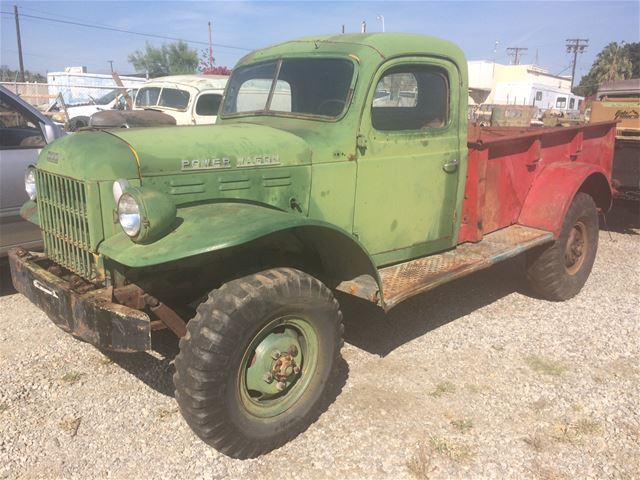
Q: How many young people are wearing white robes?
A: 0